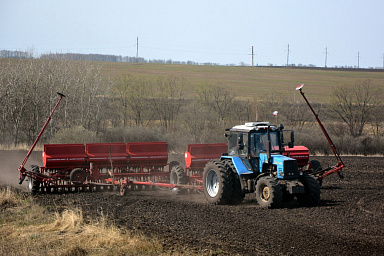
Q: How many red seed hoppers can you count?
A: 5